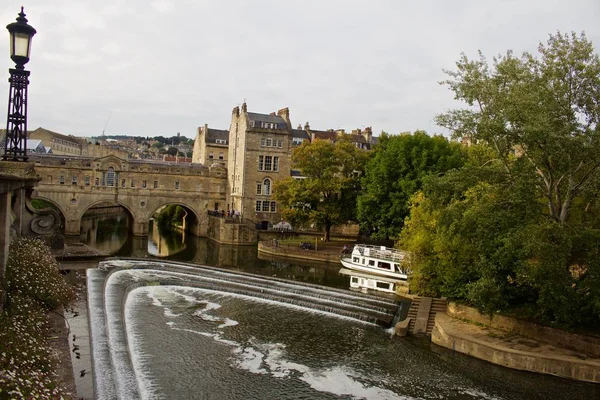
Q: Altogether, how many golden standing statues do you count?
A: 0